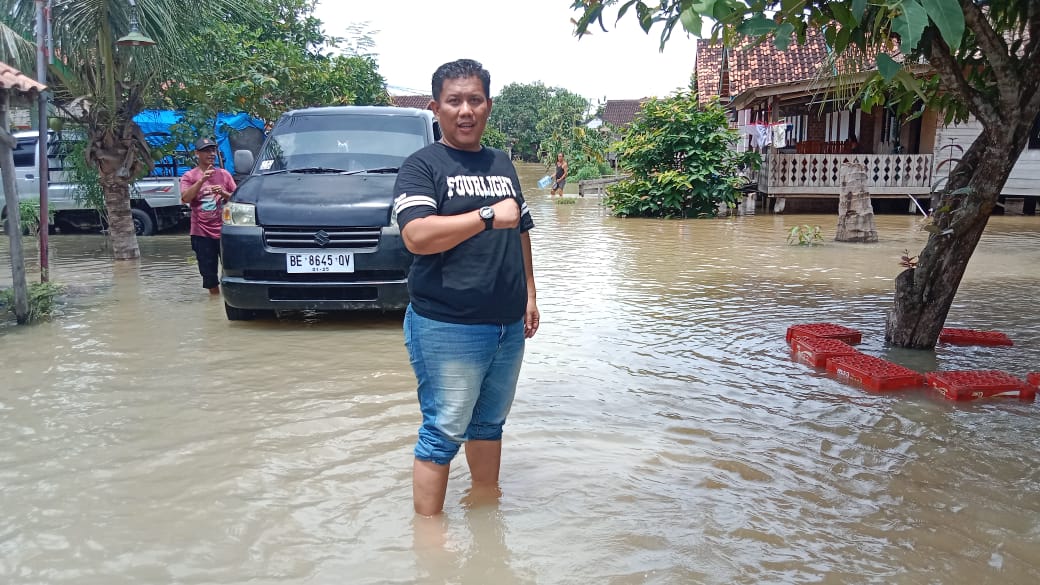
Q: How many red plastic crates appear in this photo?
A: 6